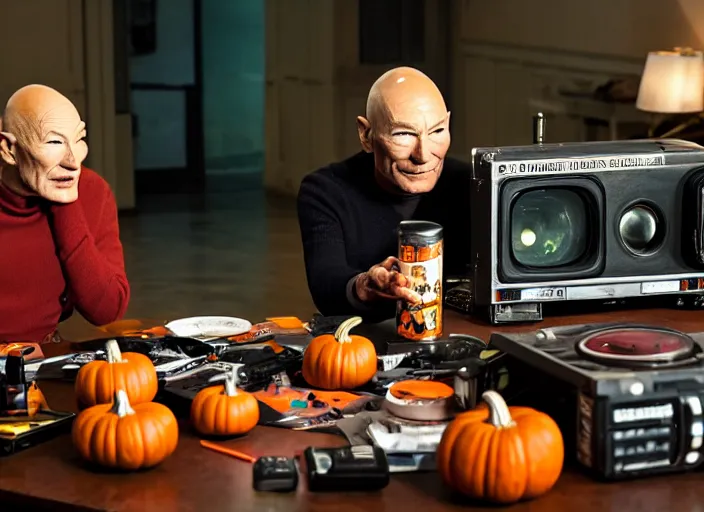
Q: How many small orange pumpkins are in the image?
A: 5